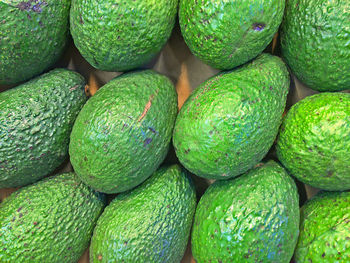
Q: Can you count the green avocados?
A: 12